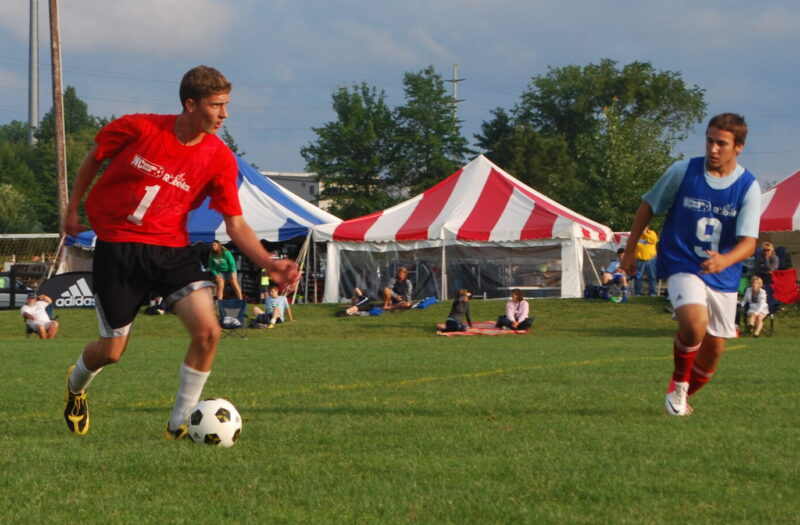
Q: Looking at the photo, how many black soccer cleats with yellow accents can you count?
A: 2